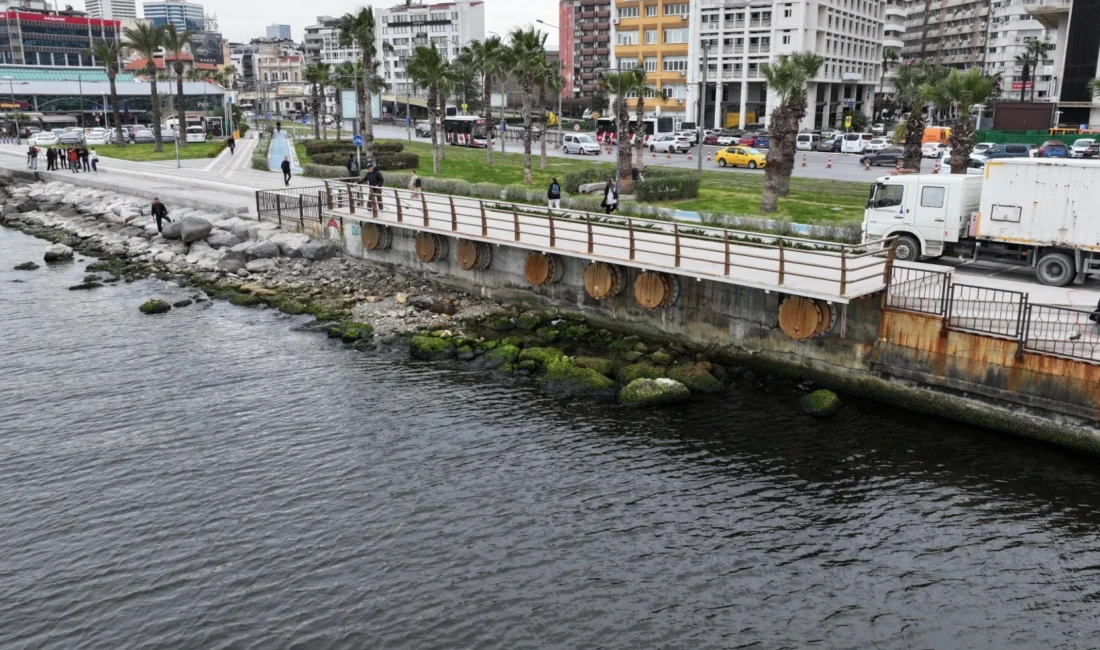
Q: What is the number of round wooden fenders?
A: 7